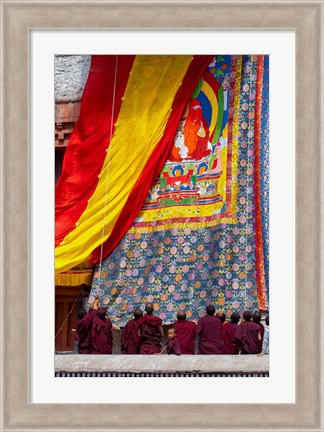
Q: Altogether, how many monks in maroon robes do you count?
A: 11